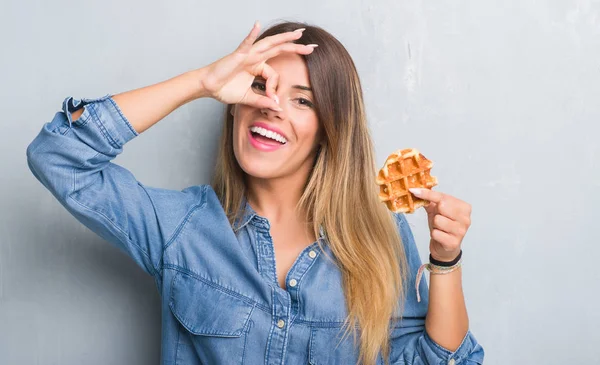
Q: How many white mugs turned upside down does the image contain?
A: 0